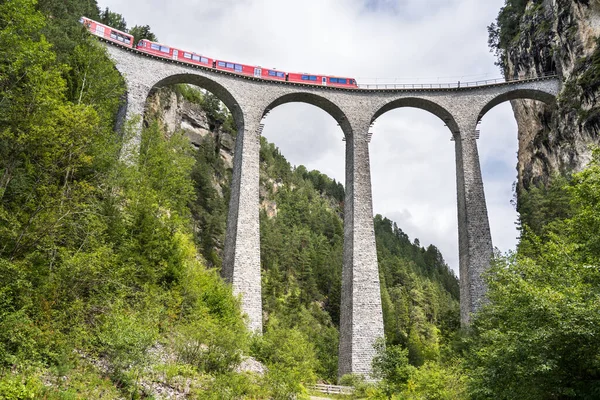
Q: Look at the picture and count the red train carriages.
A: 4